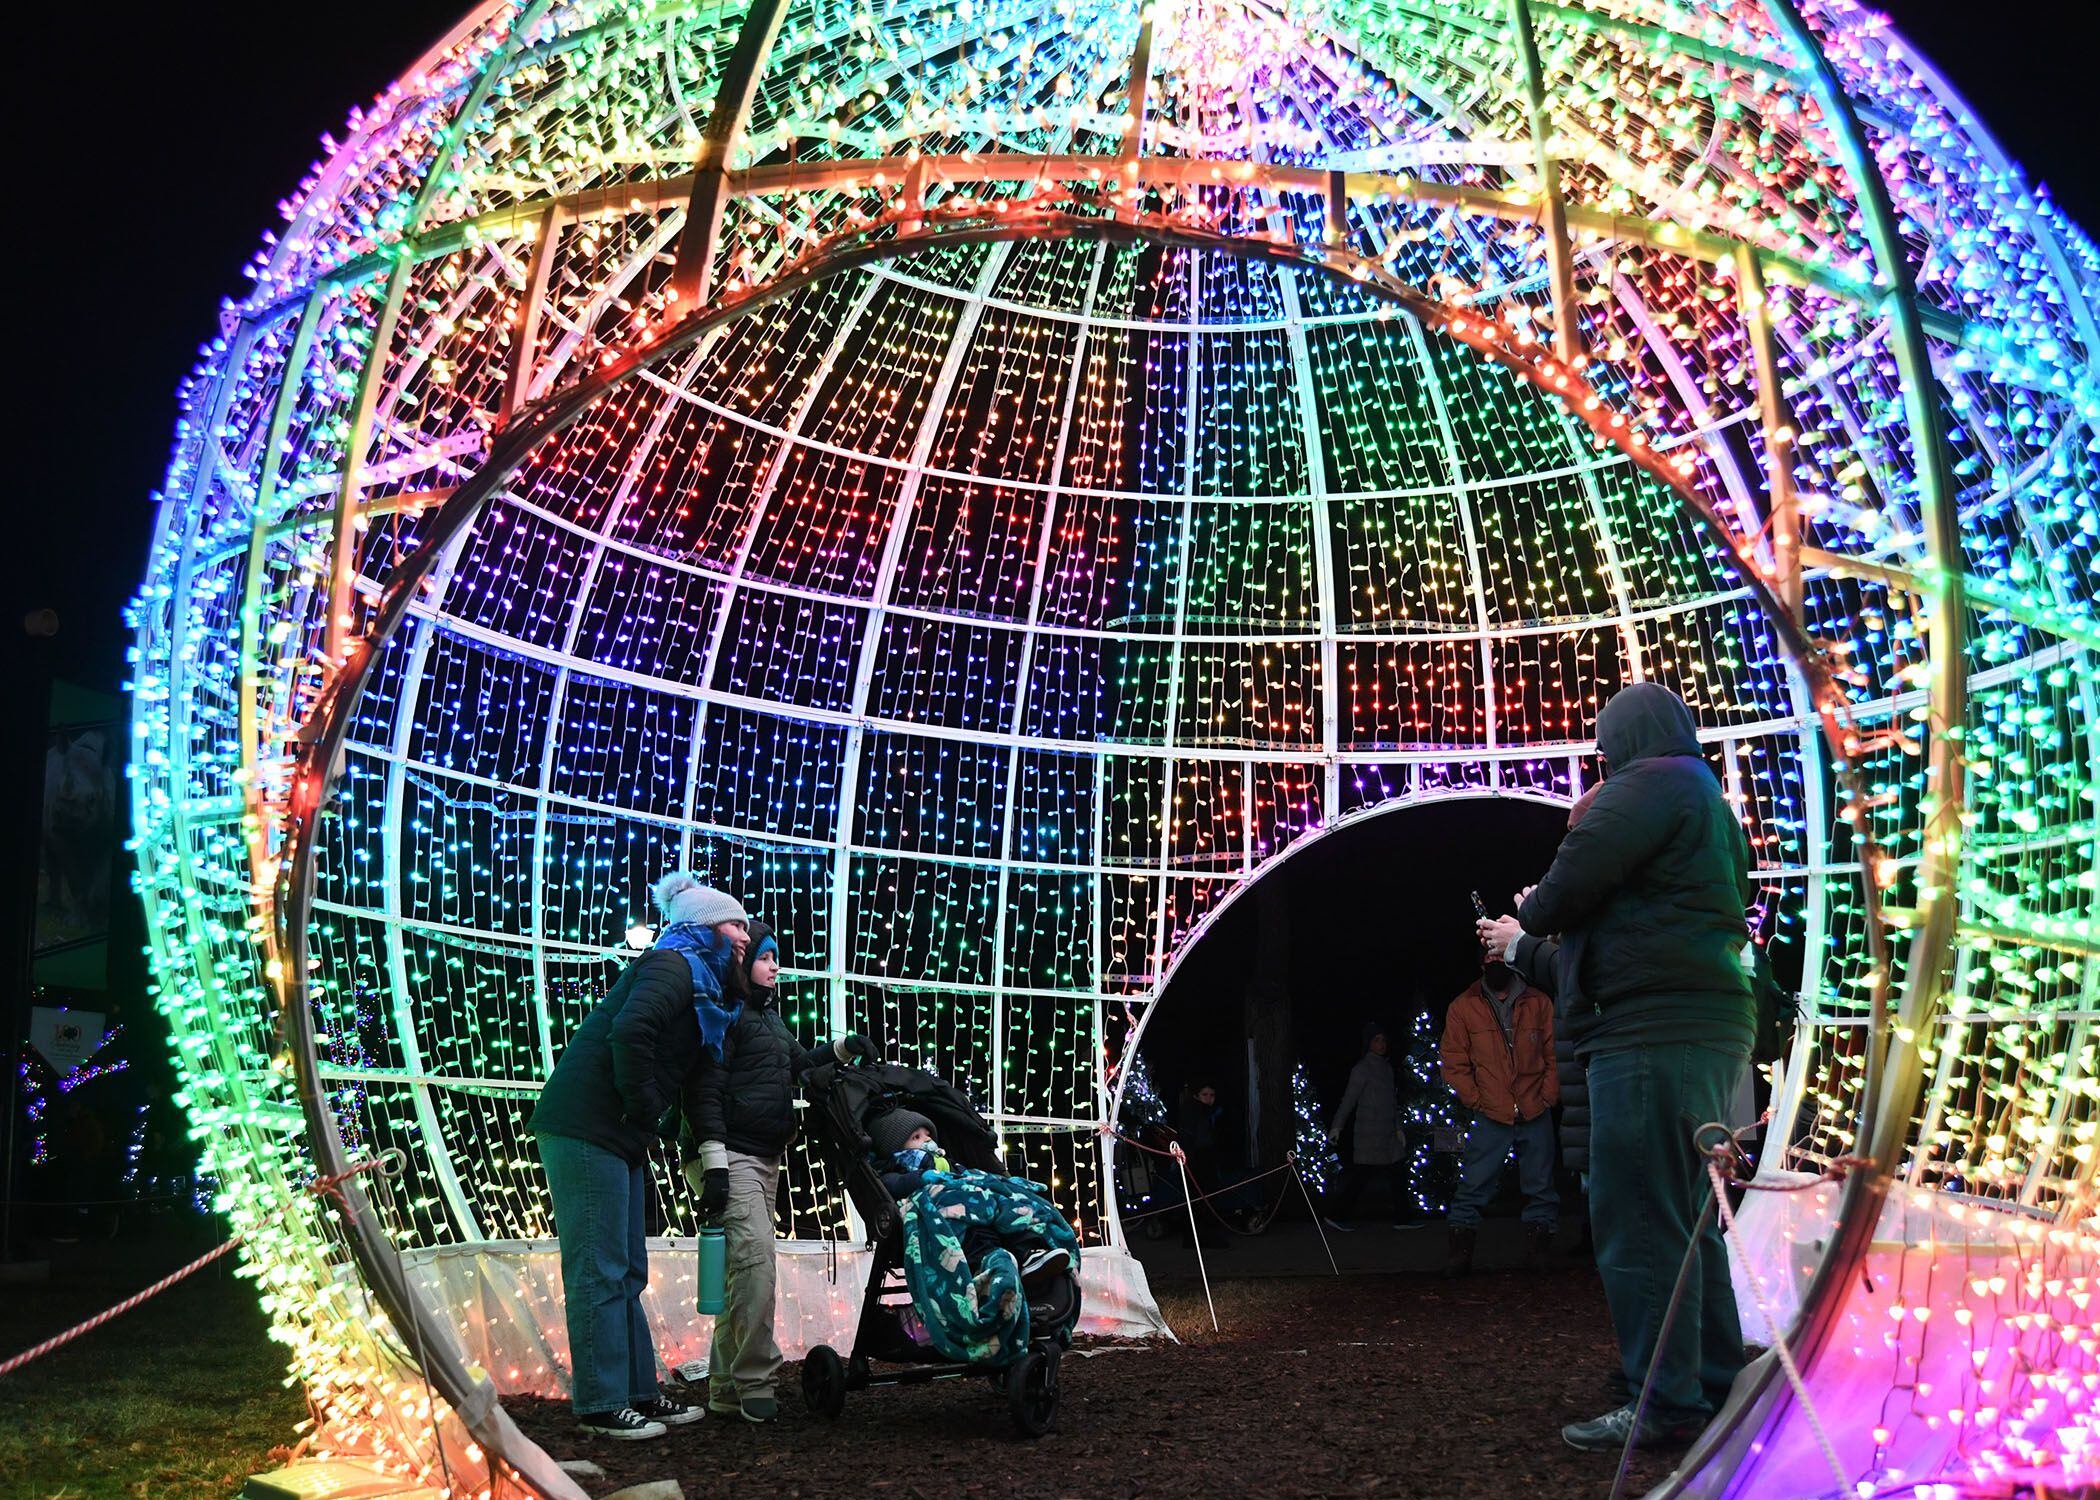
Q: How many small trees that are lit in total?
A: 3